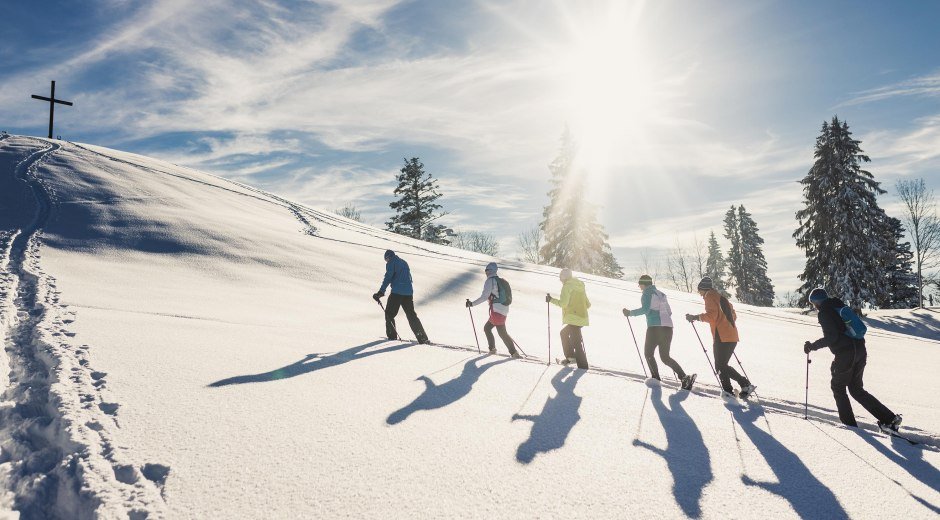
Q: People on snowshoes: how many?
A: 6